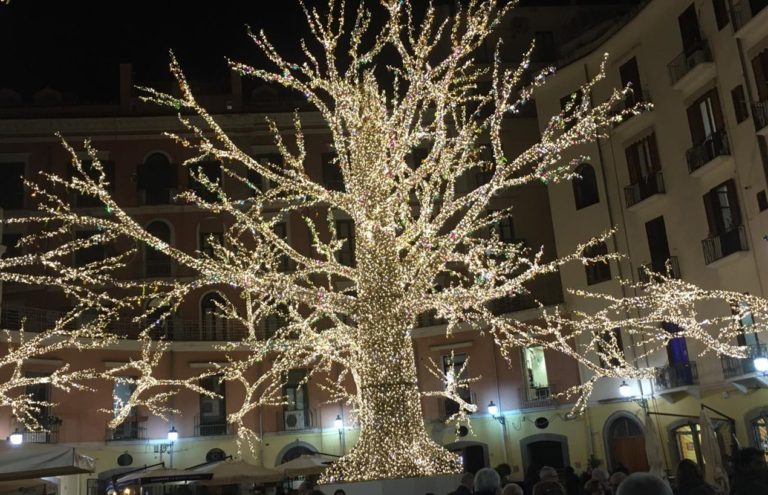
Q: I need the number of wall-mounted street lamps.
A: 6